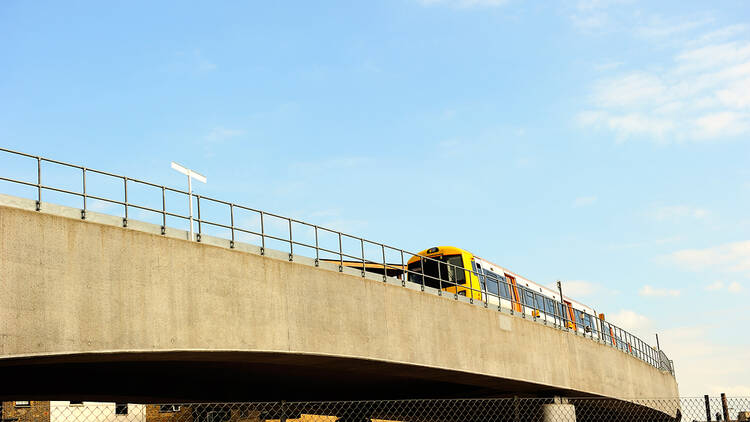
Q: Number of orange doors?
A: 4